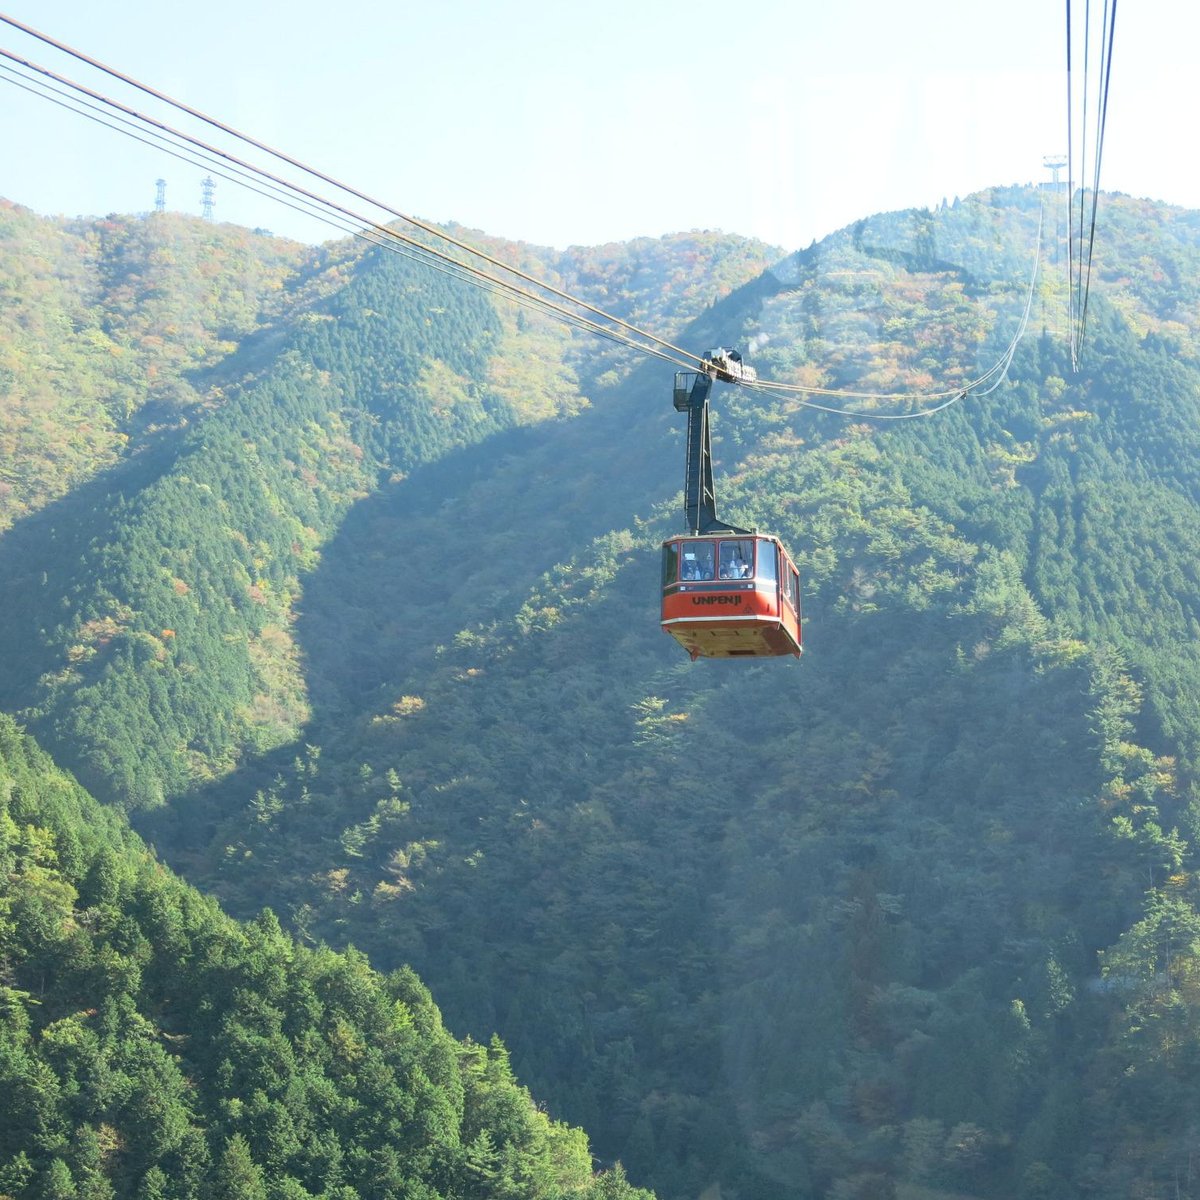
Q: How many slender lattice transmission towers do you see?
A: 2